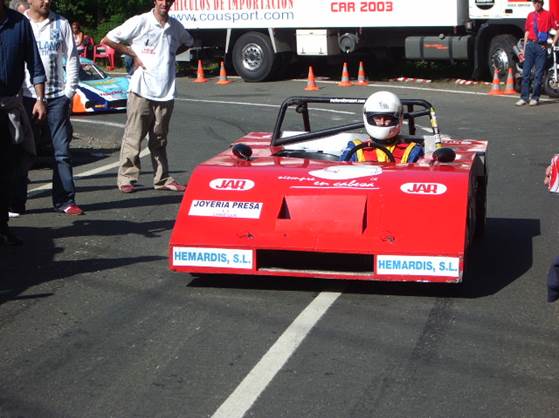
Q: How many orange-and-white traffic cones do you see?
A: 7